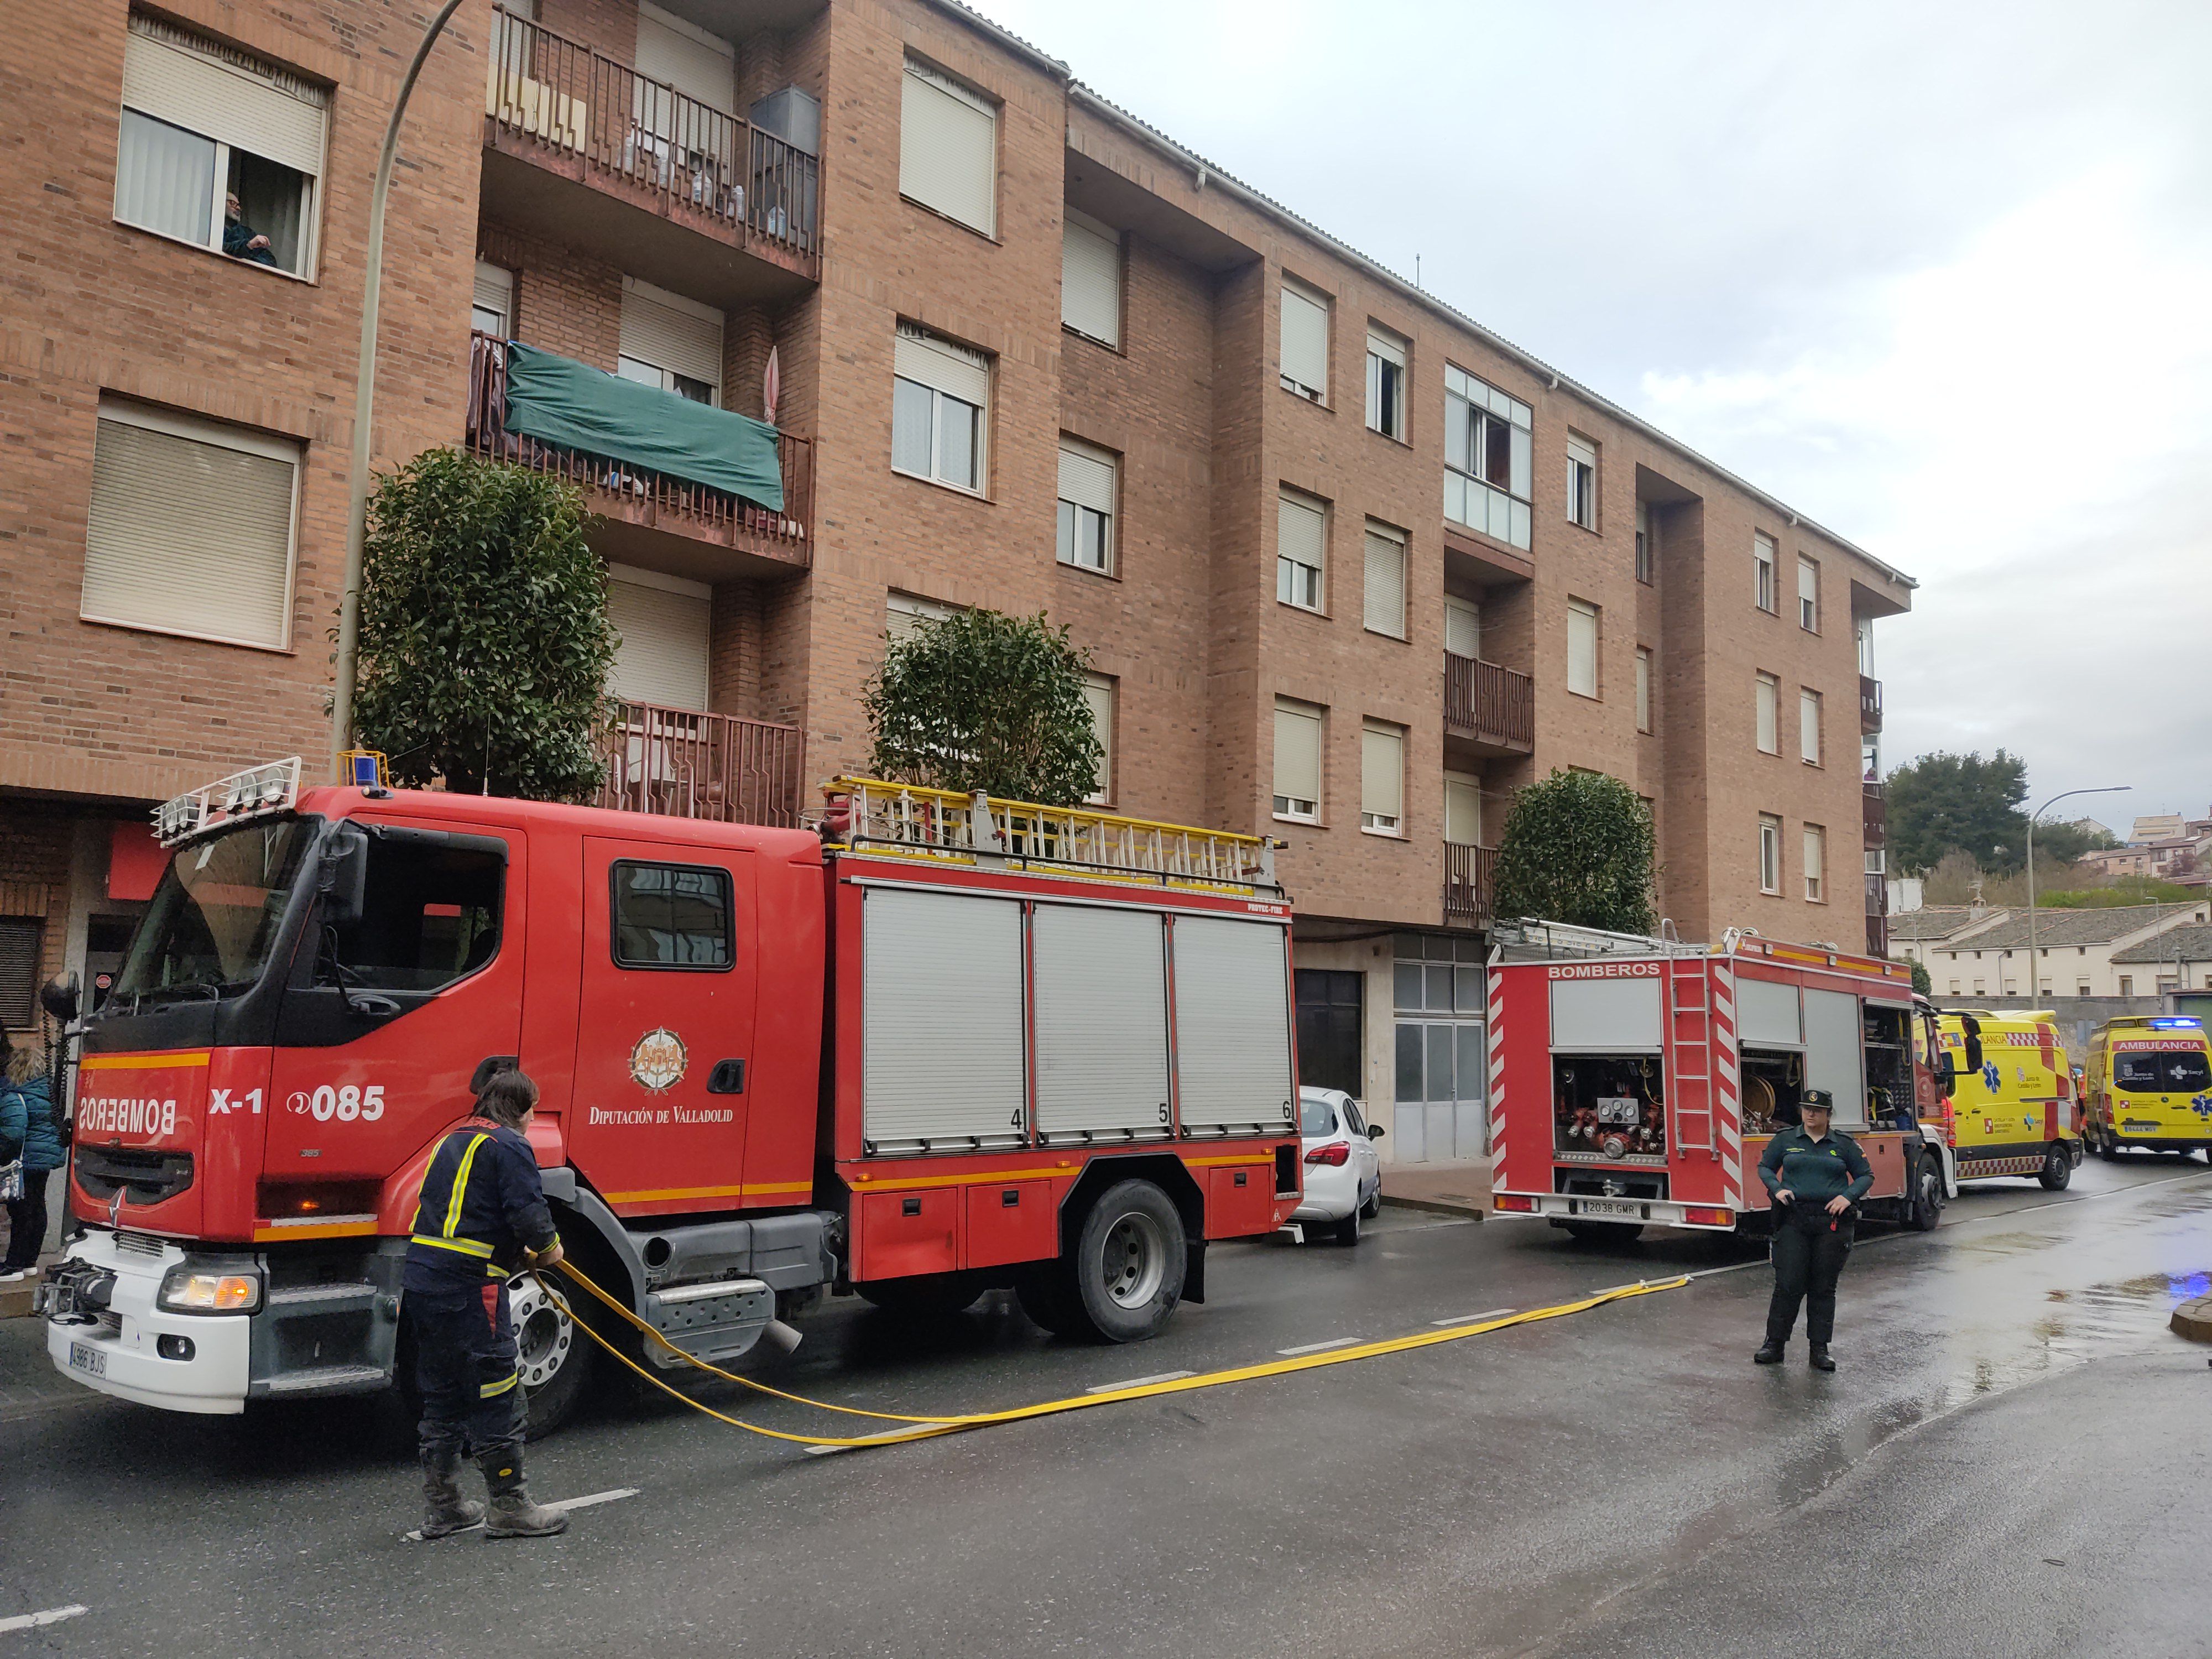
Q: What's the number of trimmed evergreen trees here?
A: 3